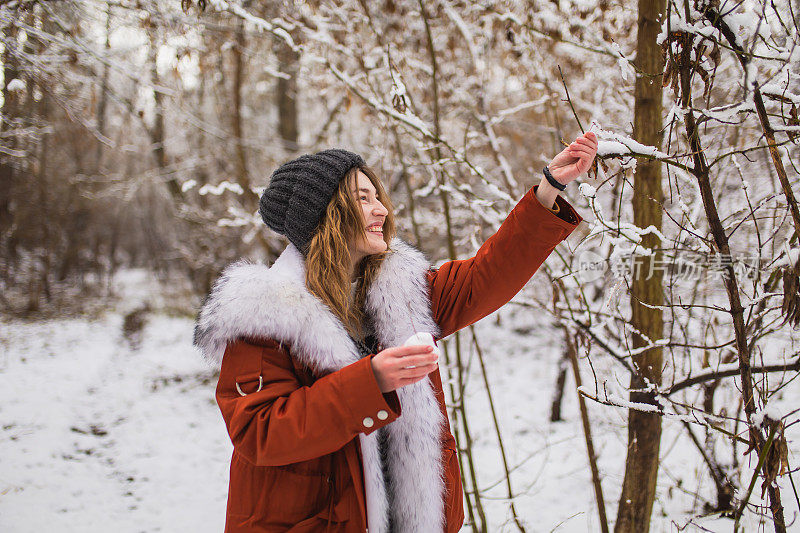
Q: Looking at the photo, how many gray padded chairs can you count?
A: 0